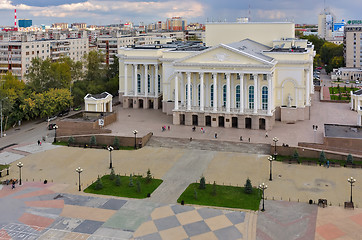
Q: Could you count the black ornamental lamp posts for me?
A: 9